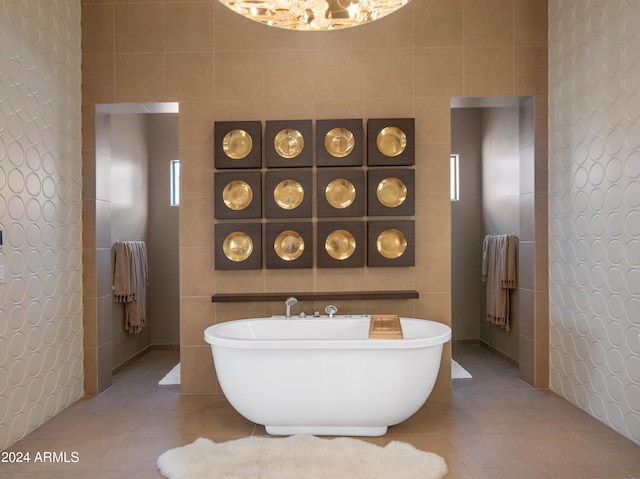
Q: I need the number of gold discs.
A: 12